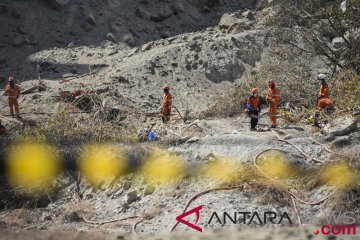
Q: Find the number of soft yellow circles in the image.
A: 6